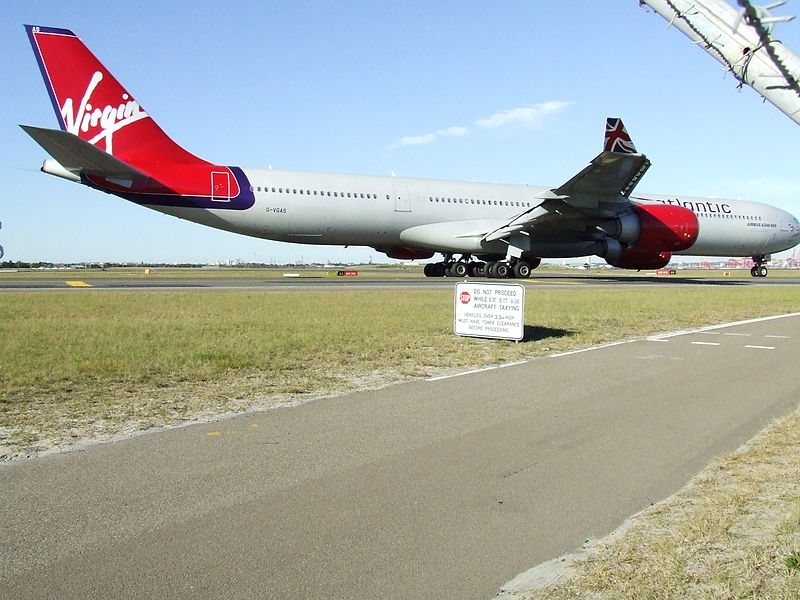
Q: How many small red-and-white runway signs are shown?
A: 2